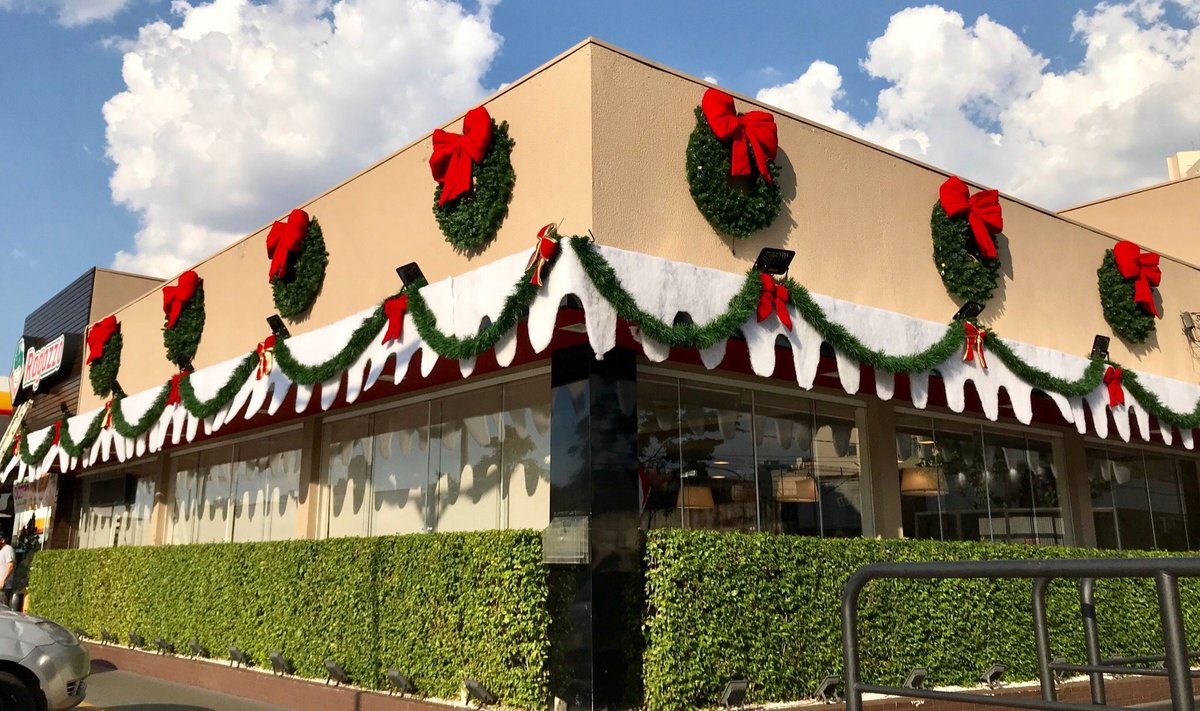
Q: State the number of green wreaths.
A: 7